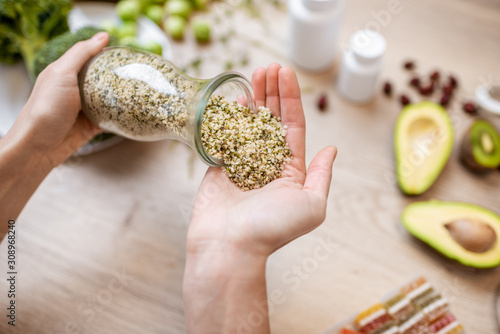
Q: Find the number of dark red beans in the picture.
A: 11